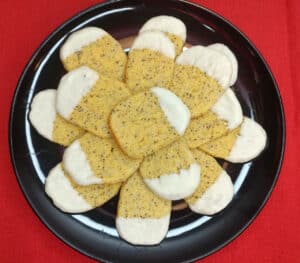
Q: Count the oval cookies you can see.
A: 15